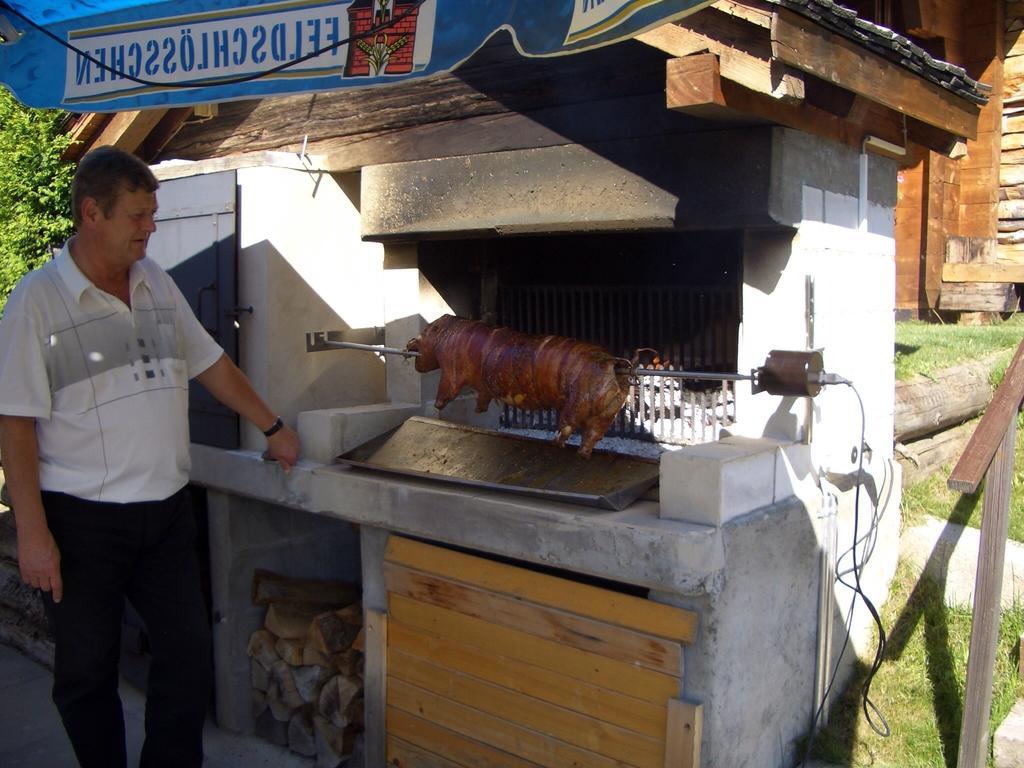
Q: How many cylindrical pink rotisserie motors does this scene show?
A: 0